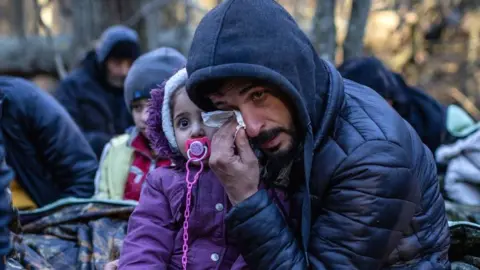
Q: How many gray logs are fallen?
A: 1